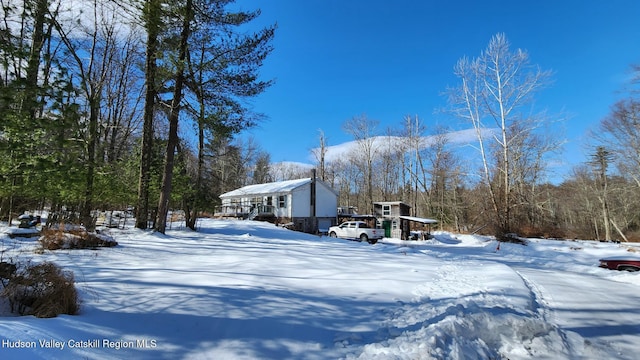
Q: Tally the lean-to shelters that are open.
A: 1